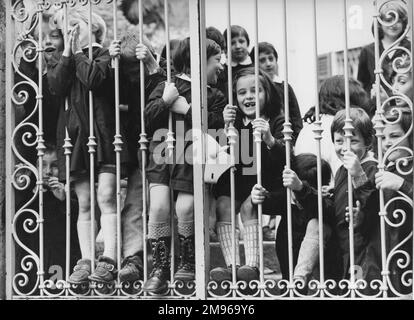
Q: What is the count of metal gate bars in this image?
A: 12